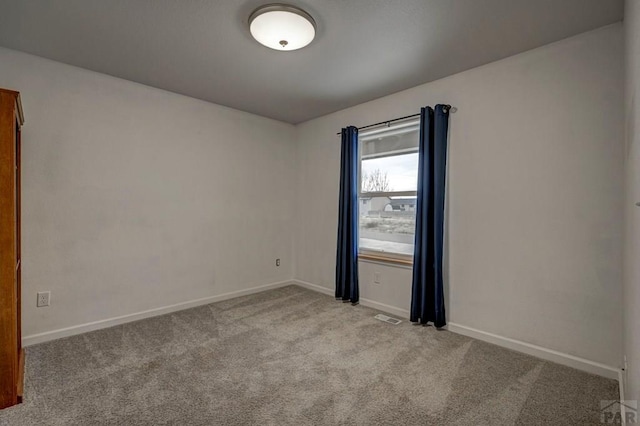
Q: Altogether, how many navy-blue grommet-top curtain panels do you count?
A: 2